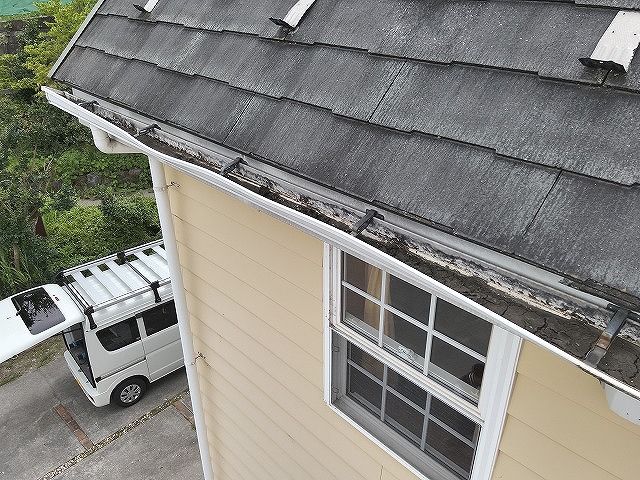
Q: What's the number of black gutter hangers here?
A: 5